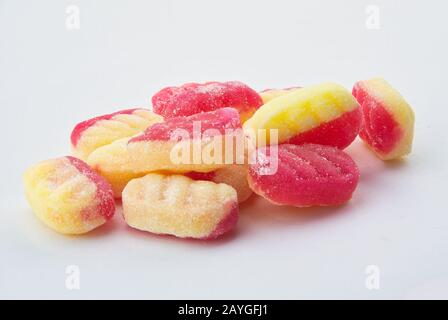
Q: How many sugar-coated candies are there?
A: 10